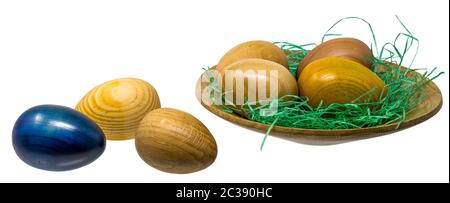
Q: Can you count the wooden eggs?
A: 7